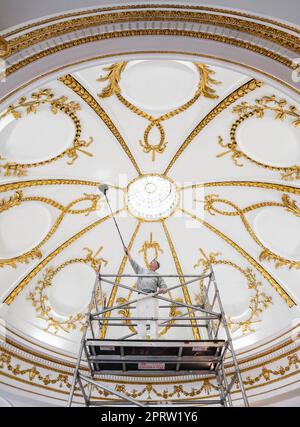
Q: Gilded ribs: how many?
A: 8